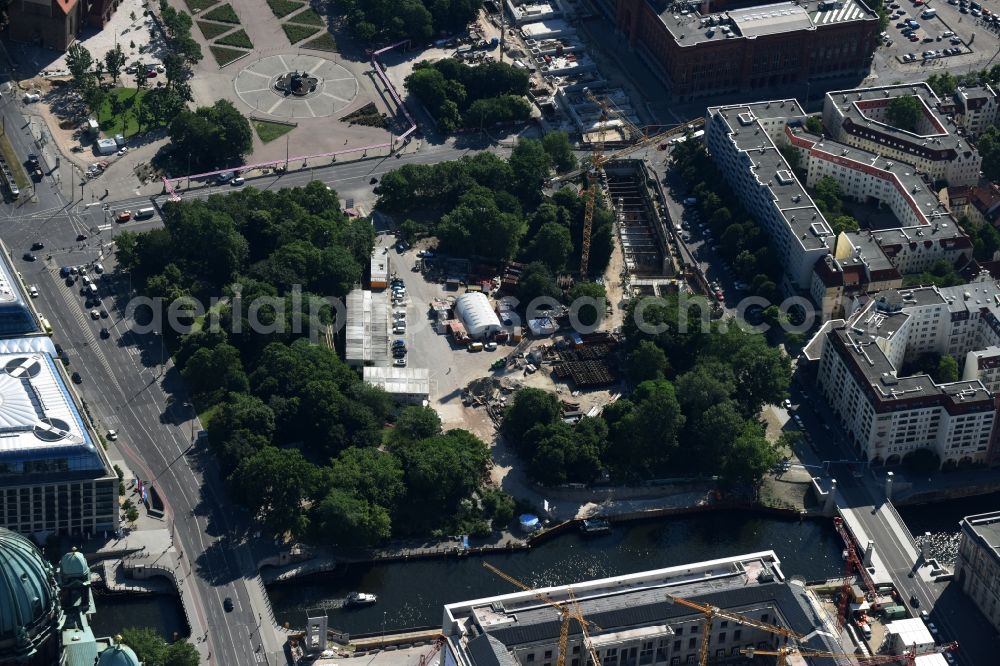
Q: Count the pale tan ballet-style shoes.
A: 0